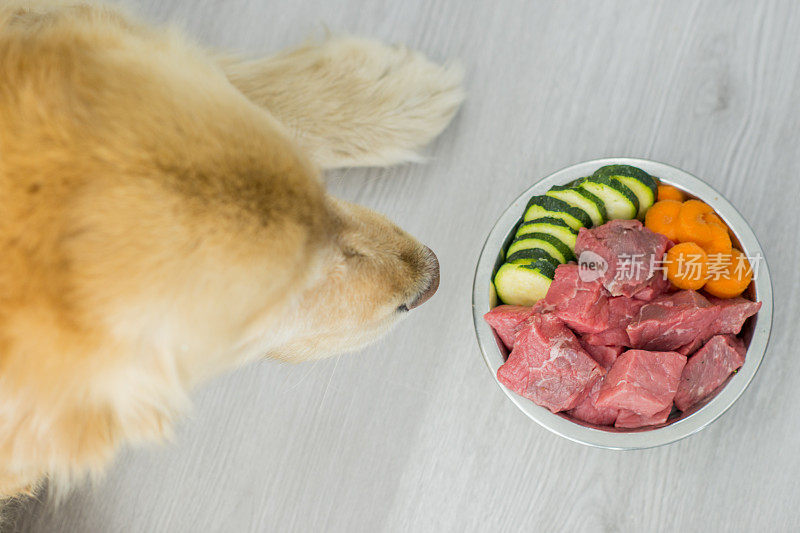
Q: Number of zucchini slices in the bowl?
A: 8